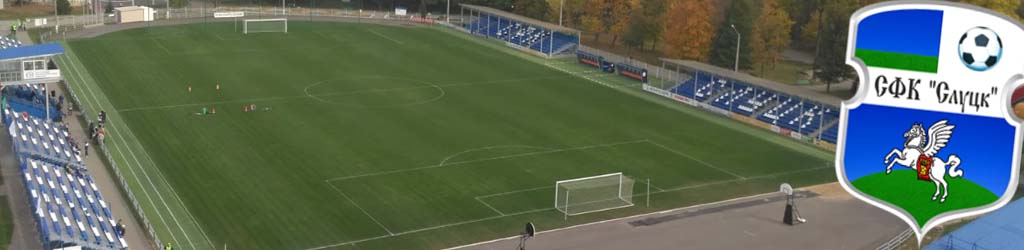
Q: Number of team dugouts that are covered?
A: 2